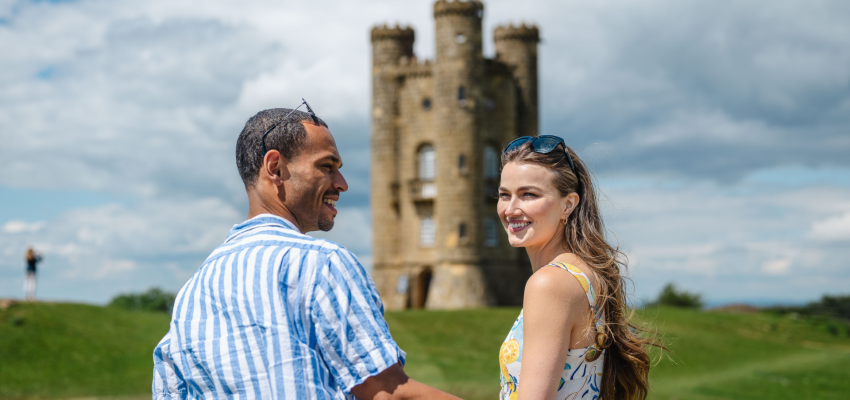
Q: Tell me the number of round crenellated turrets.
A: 3